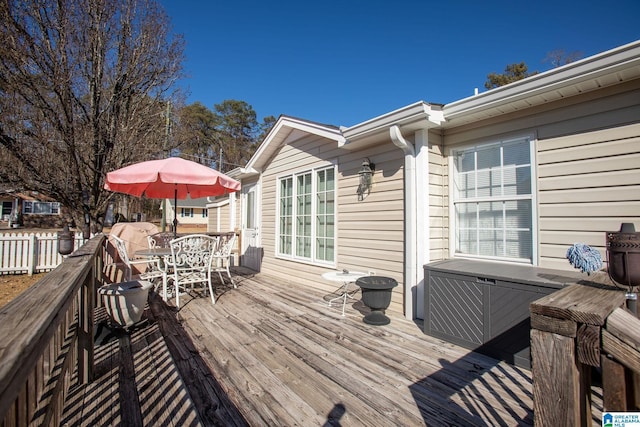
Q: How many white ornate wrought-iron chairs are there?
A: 4